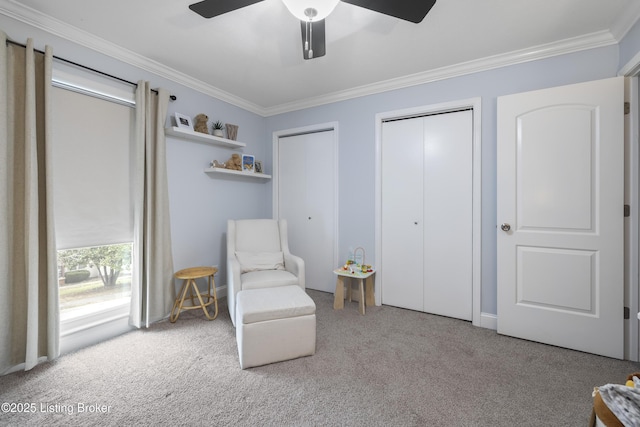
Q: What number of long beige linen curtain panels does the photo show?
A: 2